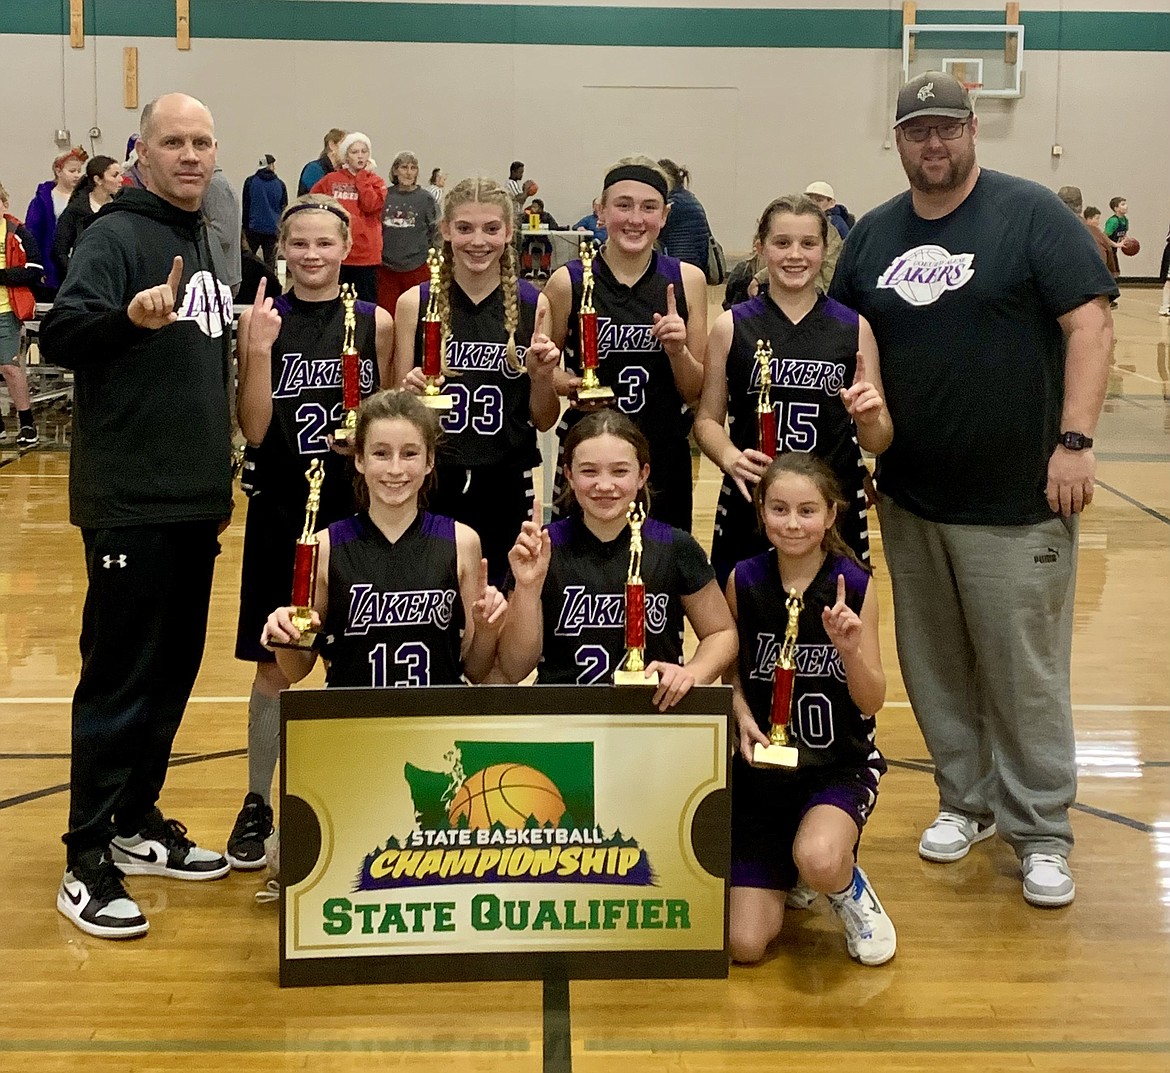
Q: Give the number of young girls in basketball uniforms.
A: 7